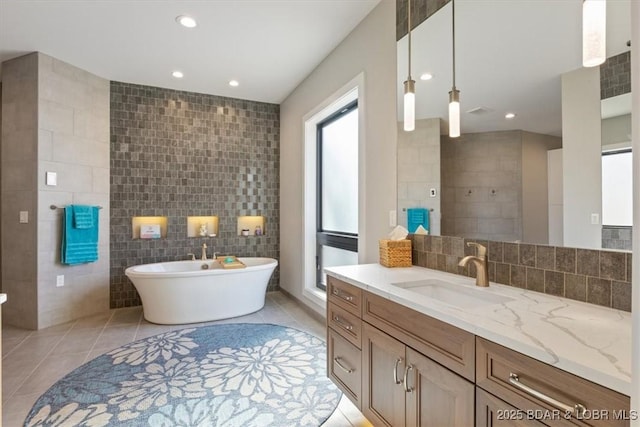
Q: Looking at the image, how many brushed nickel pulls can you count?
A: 6